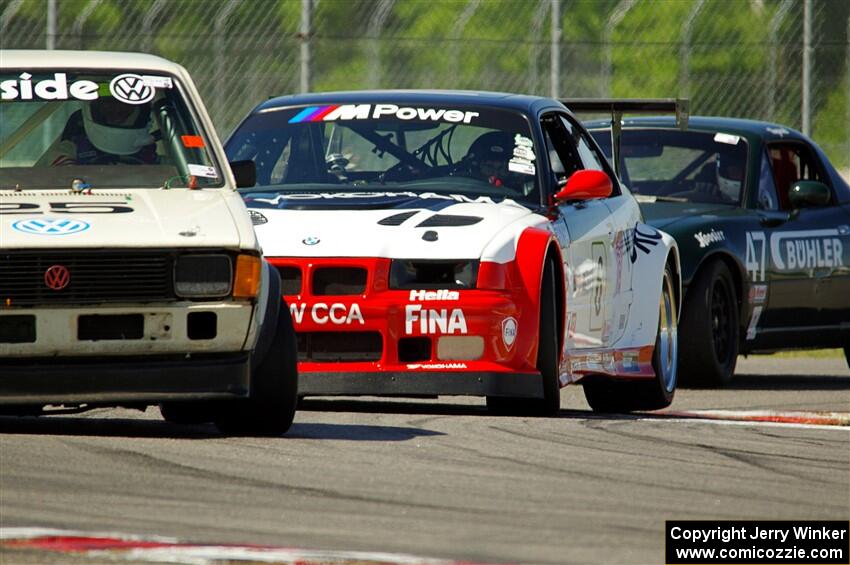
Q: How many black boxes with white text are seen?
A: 1